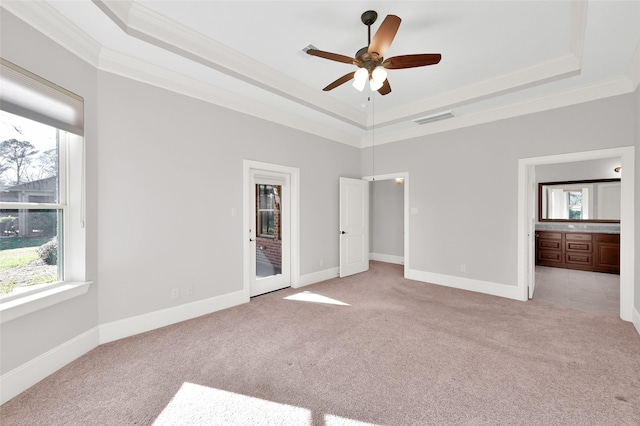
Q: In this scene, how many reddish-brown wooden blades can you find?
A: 5